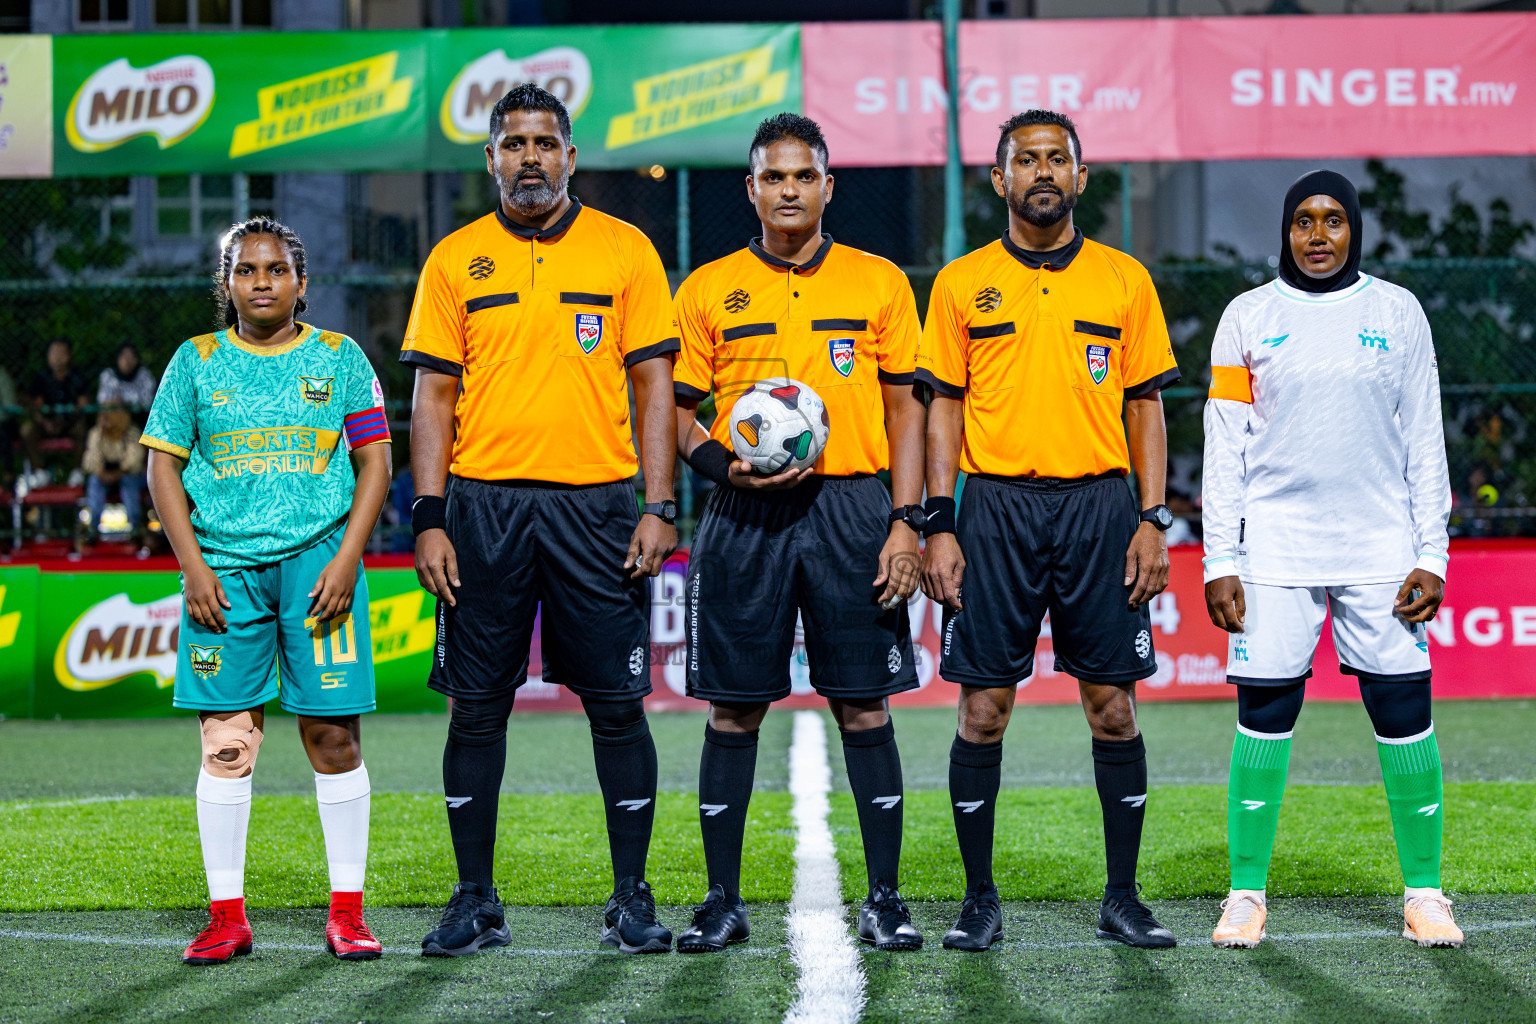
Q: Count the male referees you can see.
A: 3